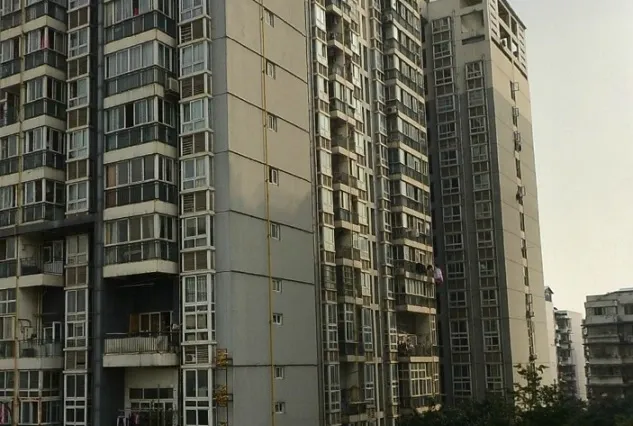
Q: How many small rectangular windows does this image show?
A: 9